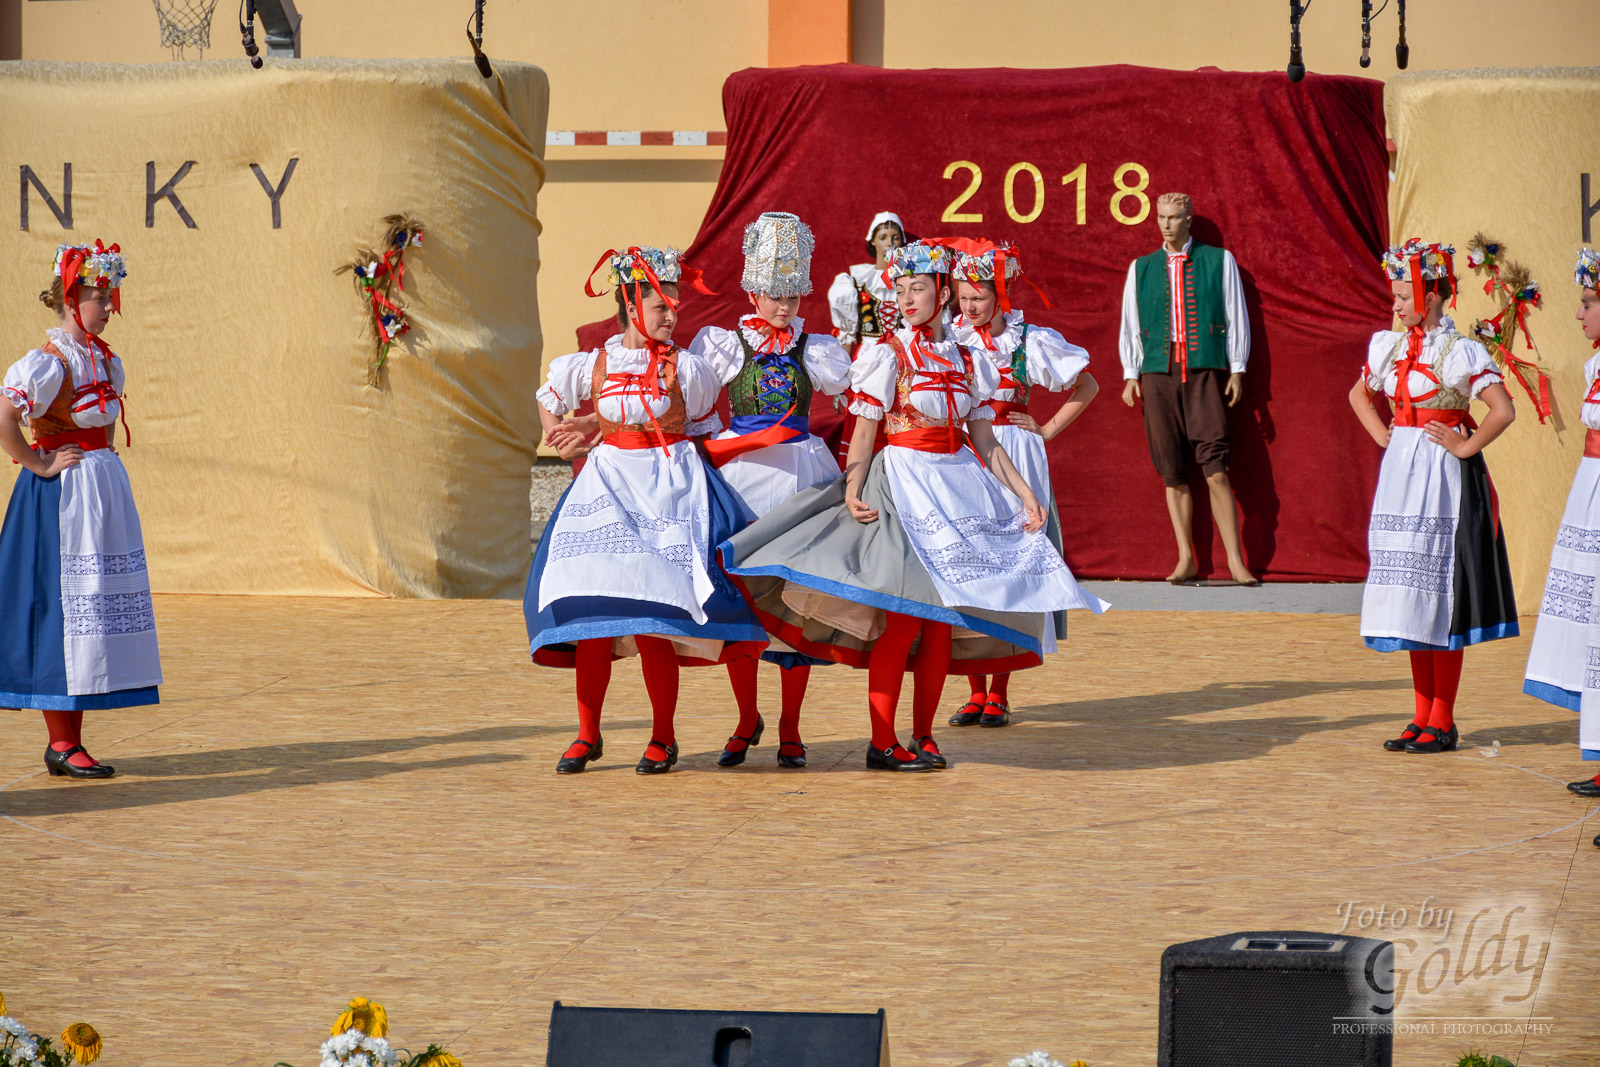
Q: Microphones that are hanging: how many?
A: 5